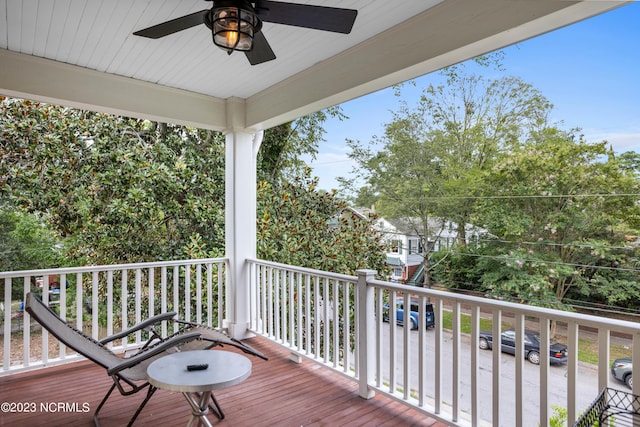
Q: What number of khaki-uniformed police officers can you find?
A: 0